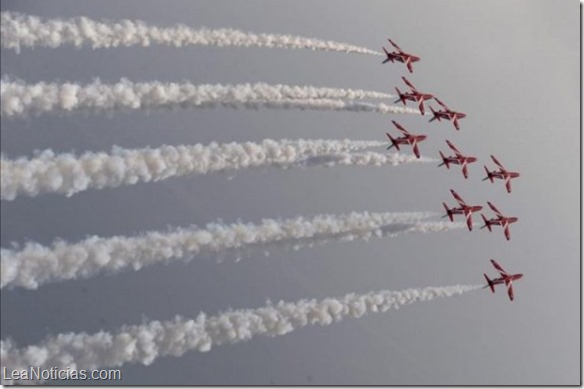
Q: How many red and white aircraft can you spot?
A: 9